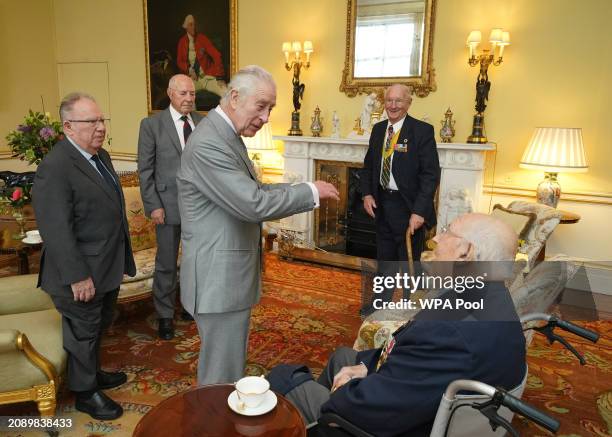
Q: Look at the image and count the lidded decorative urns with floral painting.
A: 2